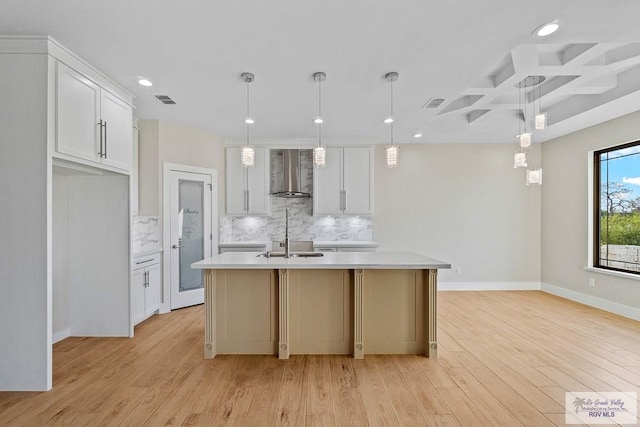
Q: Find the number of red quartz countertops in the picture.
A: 0